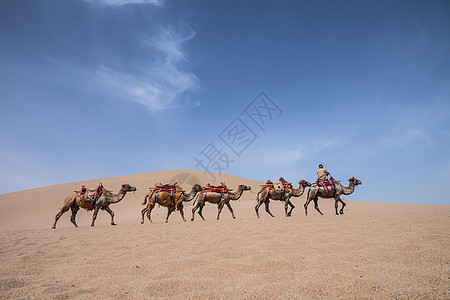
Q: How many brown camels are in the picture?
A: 5